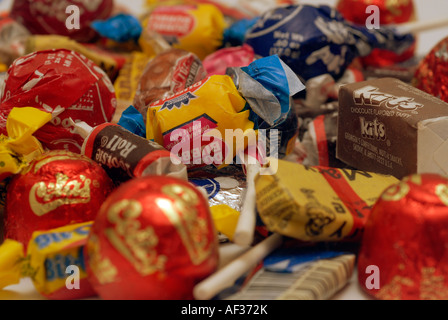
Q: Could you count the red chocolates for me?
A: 5